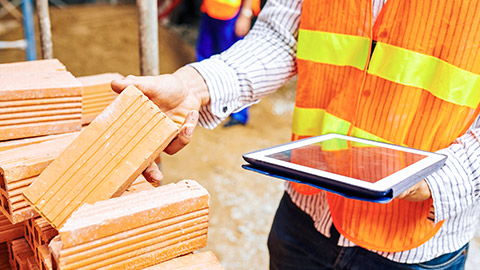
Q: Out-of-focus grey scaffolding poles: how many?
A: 2